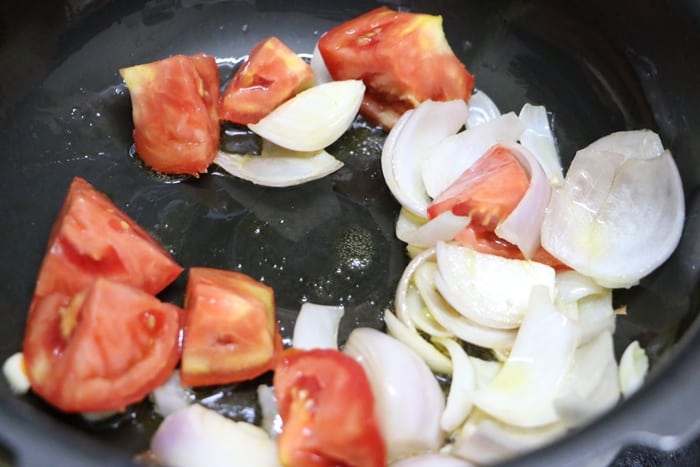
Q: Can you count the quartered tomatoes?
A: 8